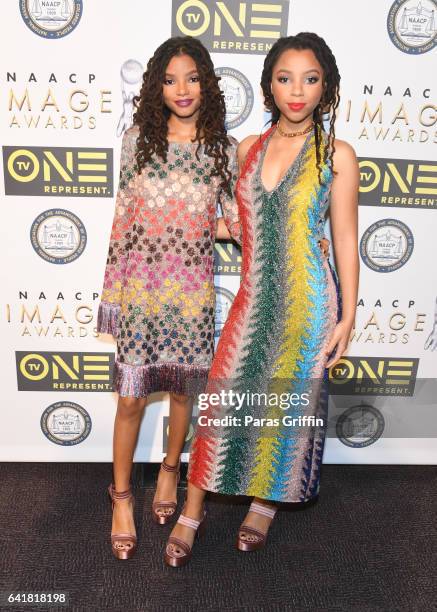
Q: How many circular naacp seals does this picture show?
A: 8